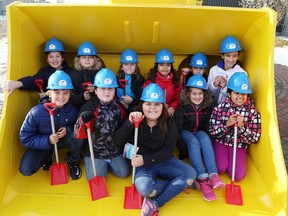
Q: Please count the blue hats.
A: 11